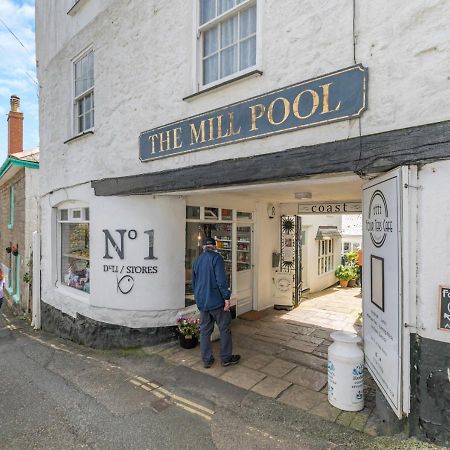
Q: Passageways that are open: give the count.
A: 1